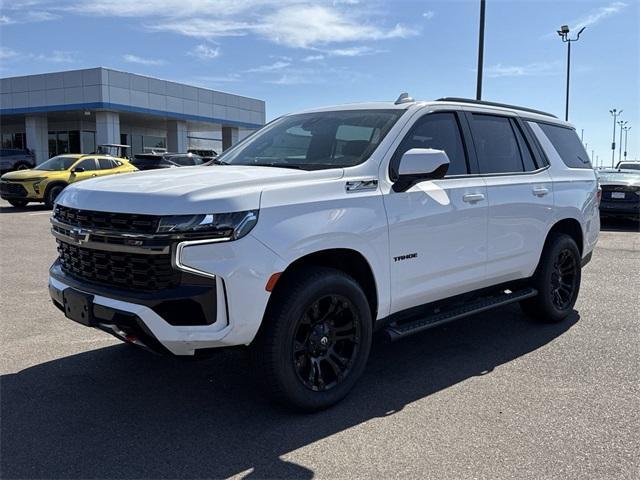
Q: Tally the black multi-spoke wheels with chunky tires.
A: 2